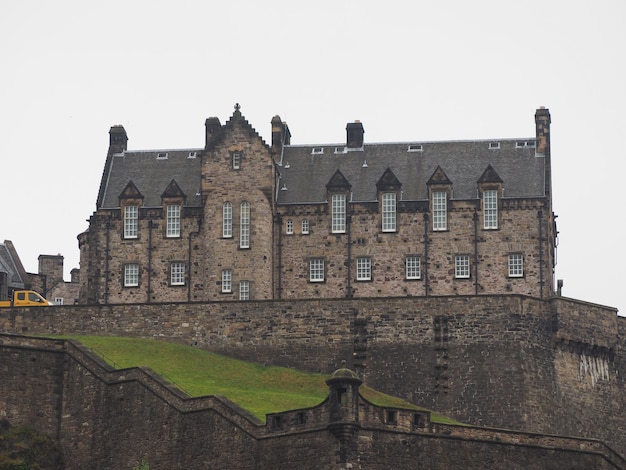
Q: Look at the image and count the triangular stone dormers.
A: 6